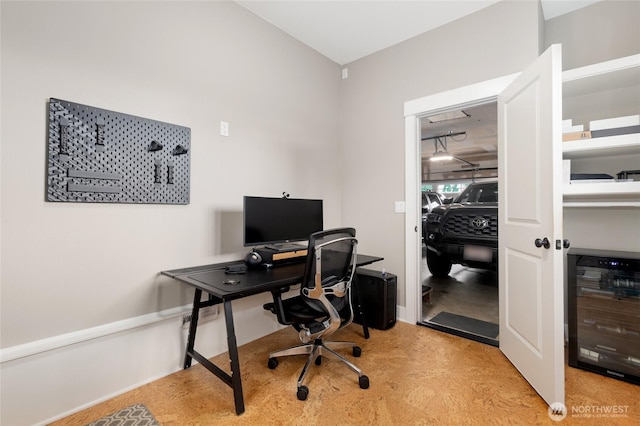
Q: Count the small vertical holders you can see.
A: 4